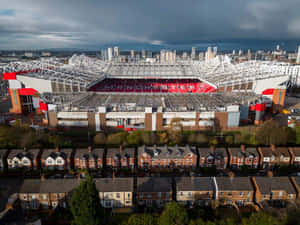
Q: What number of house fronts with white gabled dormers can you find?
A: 4